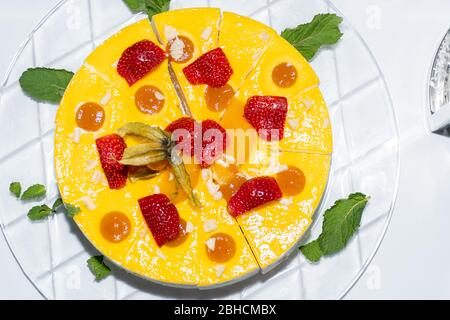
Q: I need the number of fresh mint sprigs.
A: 6